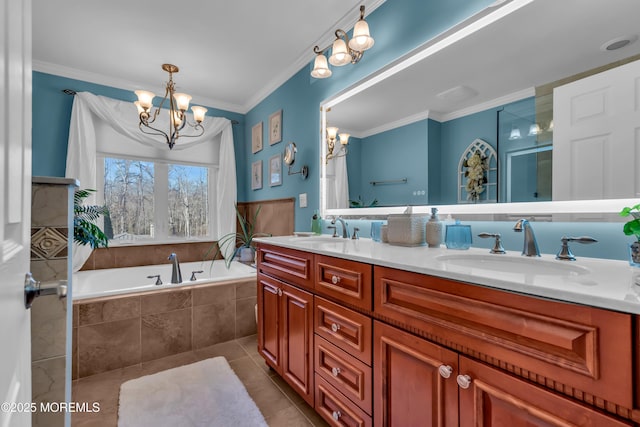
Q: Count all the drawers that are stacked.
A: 4